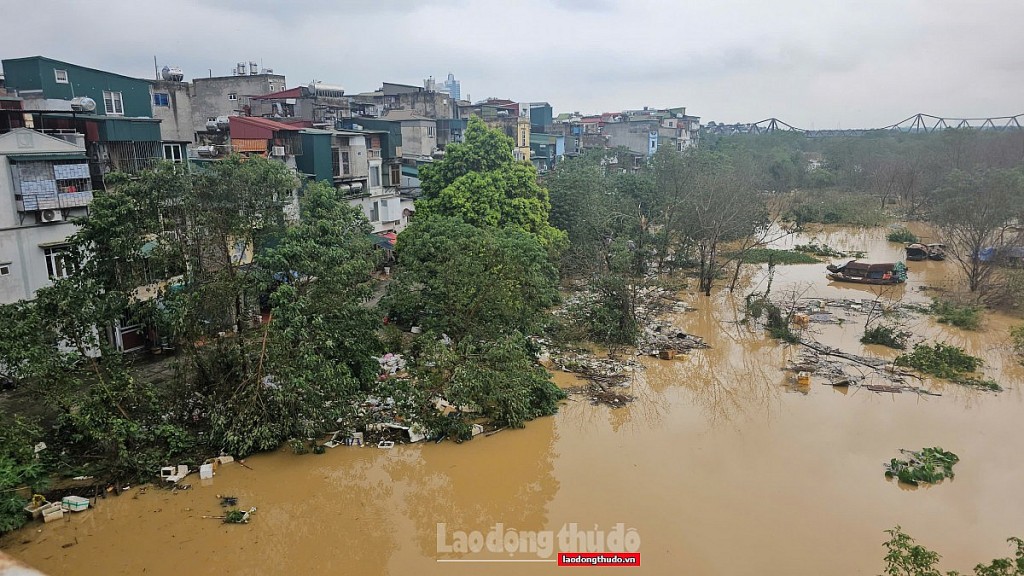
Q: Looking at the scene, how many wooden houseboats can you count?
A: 3